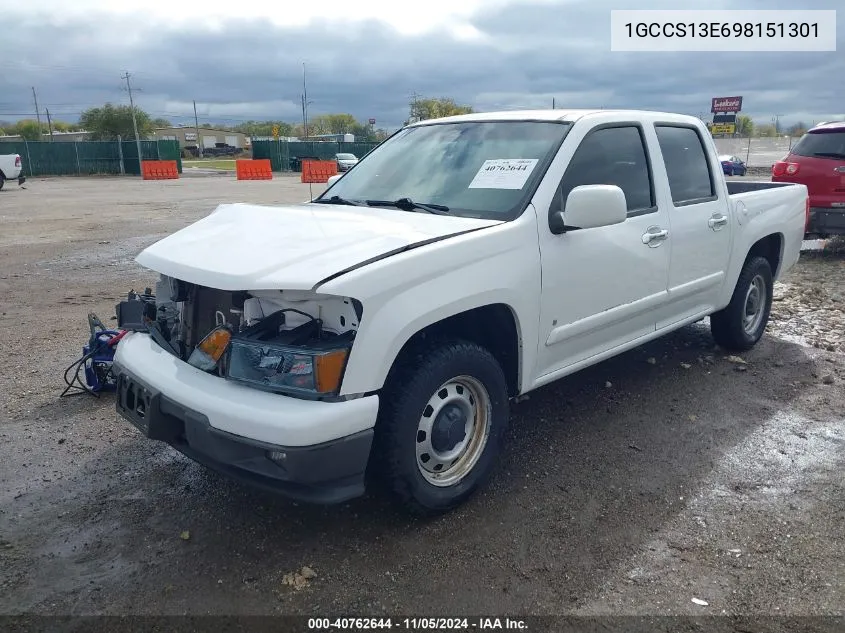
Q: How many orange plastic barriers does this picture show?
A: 3